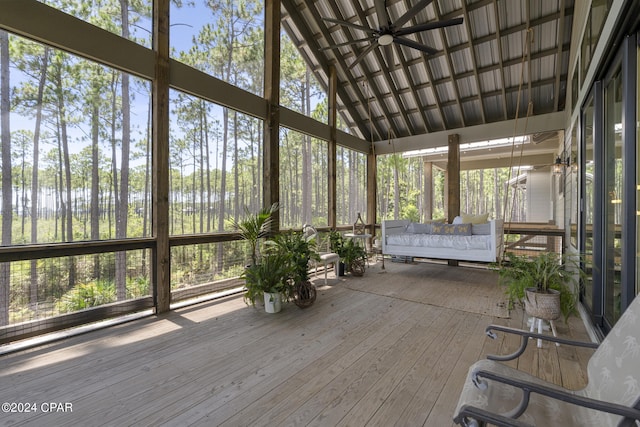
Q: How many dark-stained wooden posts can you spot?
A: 5